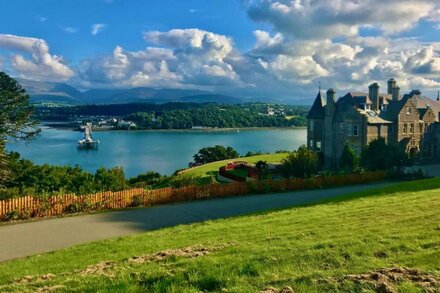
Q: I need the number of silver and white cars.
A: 0